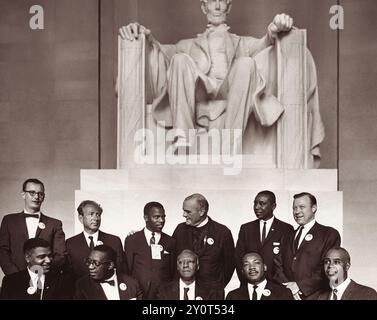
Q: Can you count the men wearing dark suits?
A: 11